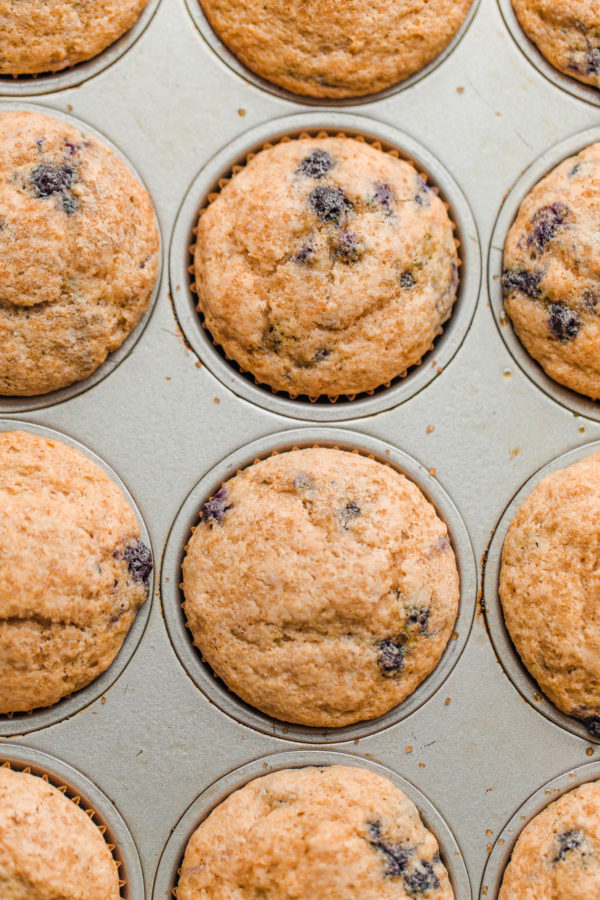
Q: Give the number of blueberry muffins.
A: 12